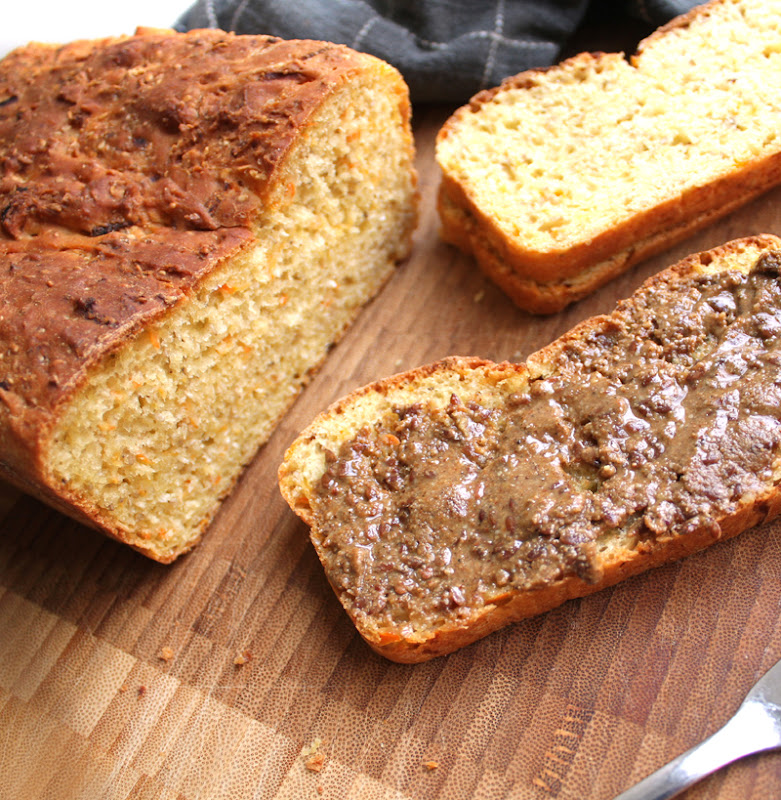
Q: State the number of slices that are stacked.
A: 2